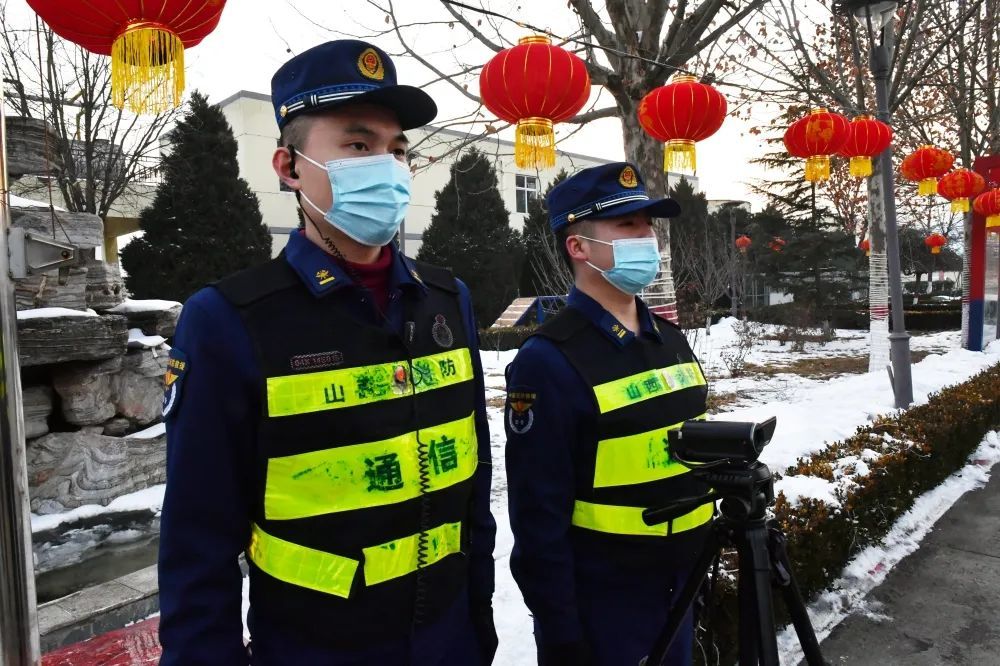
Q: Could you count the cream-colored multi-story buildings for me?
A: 1